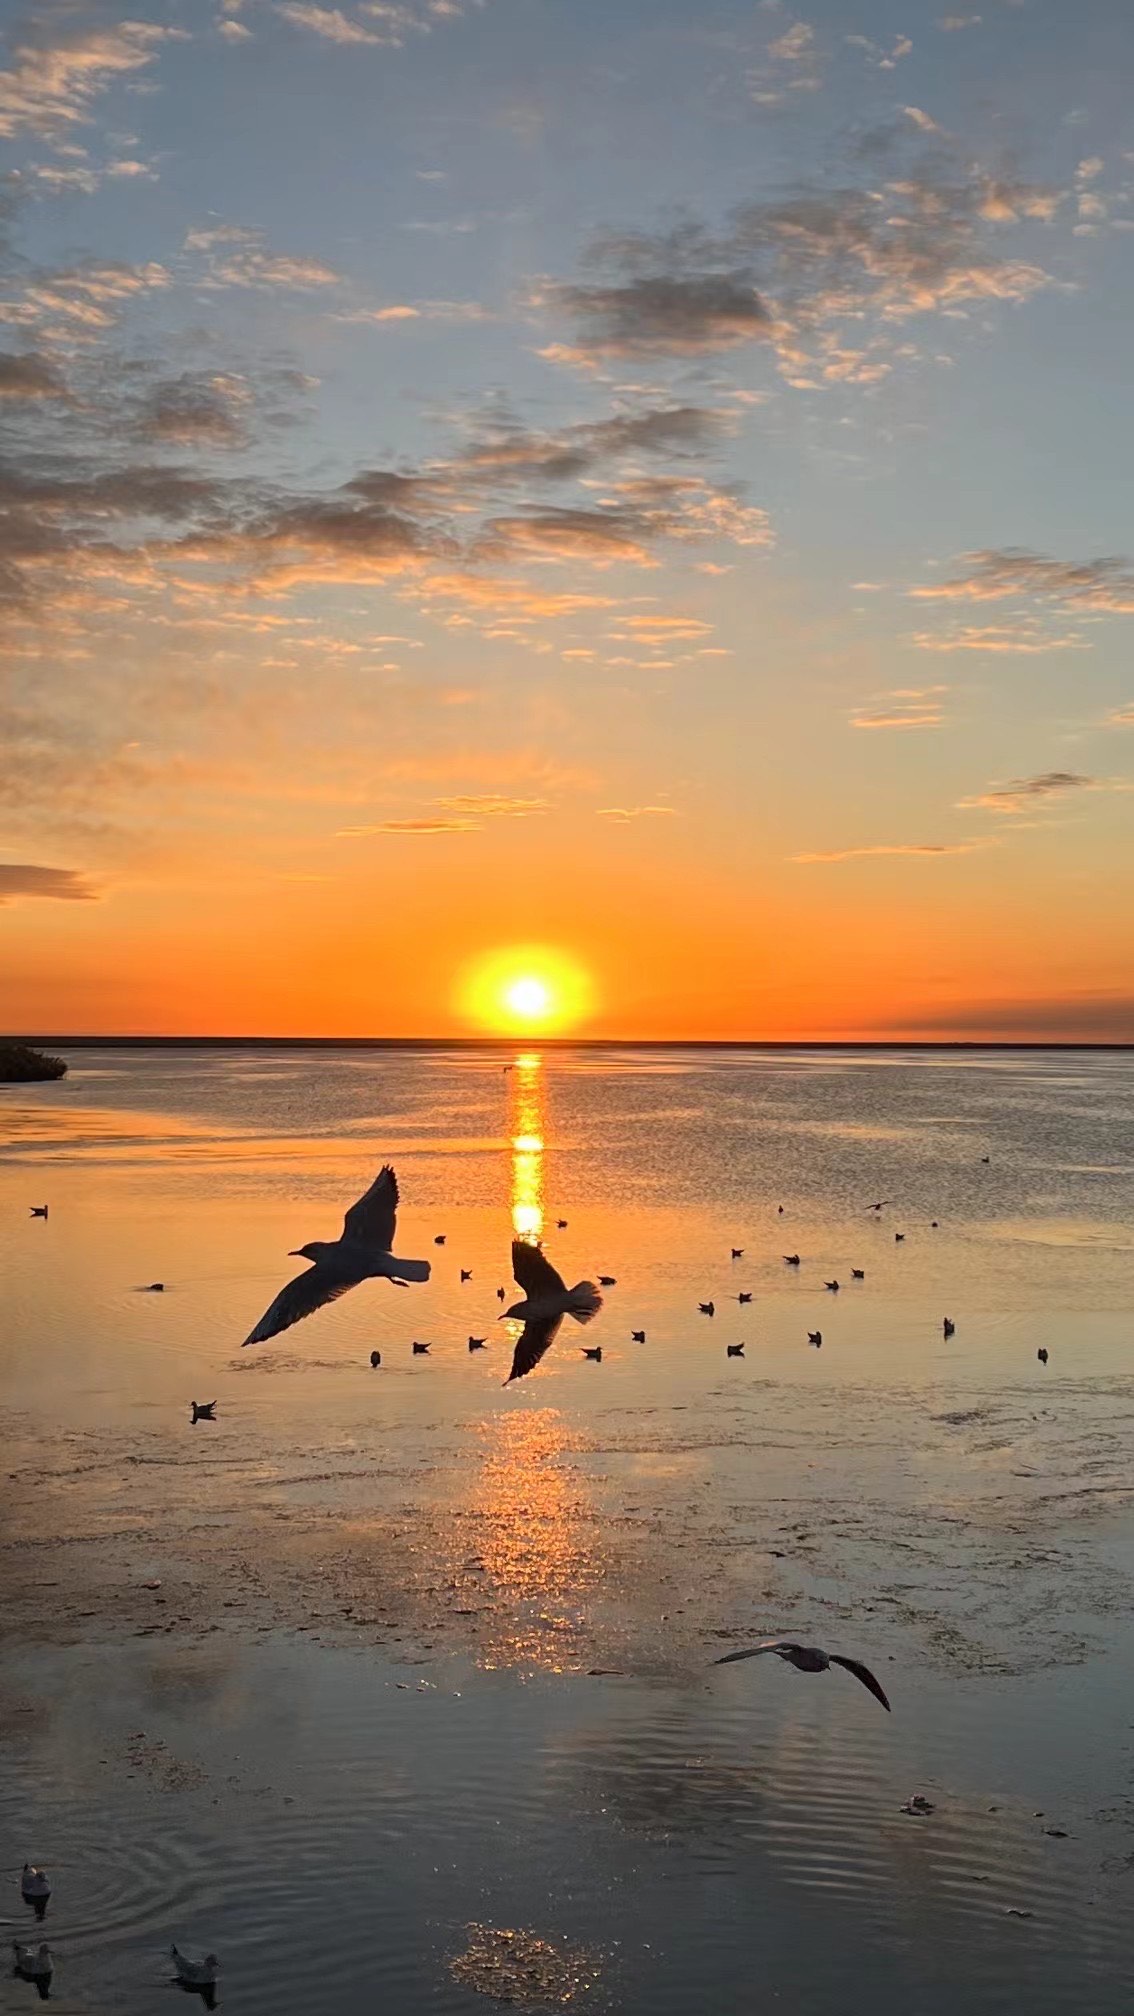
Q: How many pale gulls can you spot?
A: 3